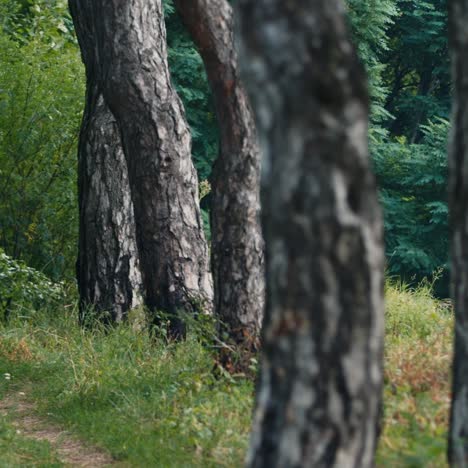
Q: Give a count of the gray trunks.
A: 5